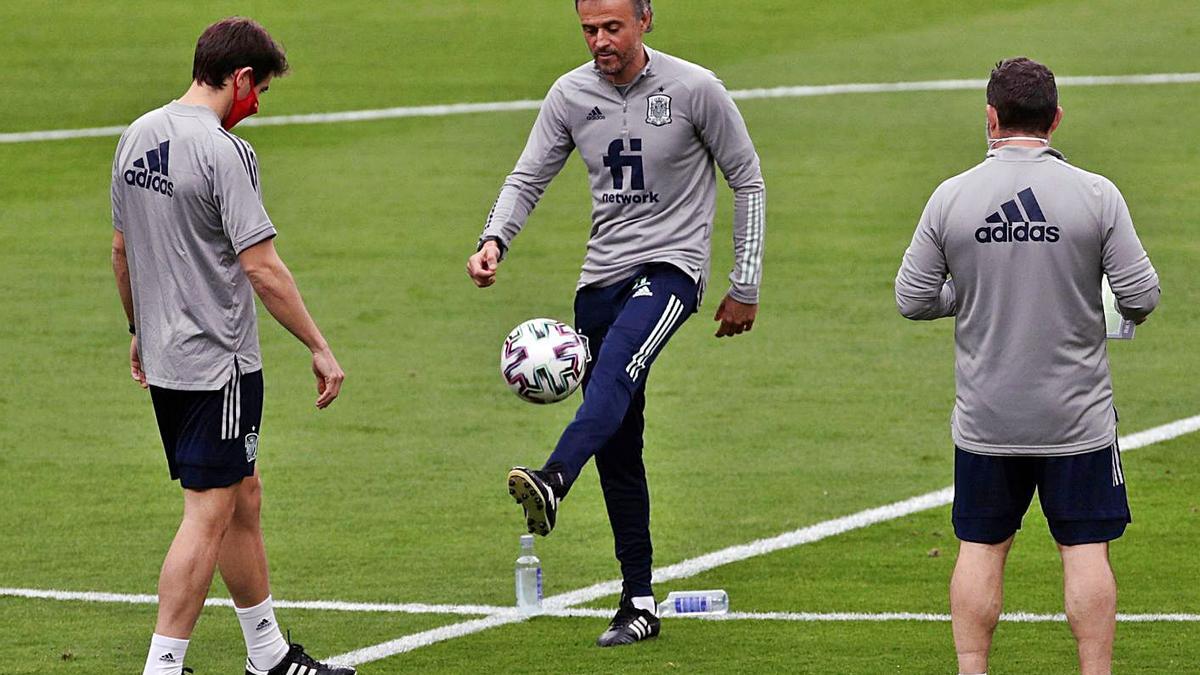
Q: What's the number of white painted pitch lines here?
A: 3